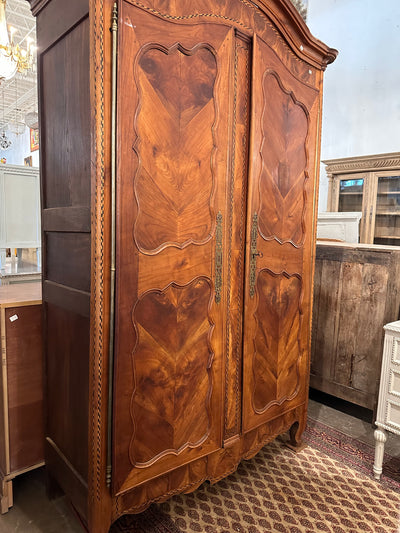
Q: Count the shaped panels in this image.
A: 4